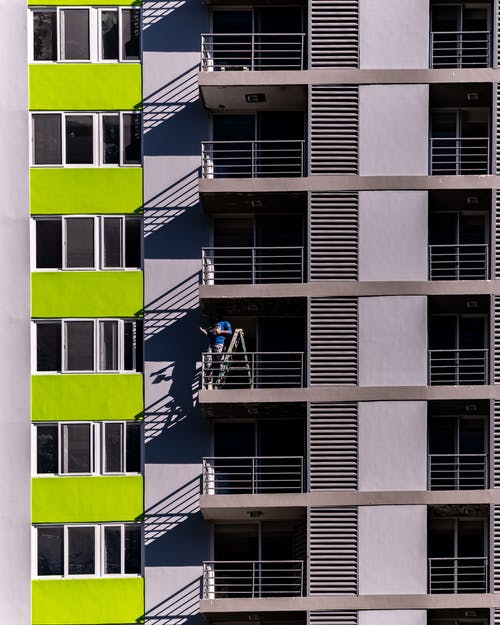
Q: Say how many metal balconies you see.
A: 12